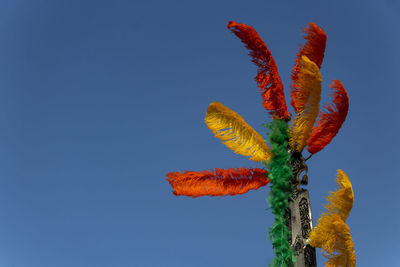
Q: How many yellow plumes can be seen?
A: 4